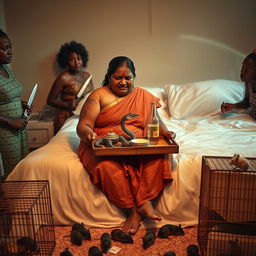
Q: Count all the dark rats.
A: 11